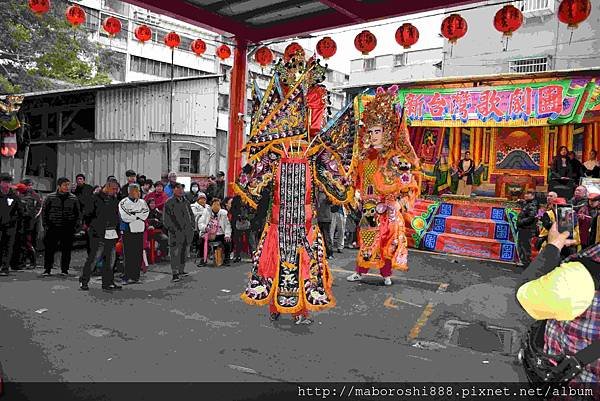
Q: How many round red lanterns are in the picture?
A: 15